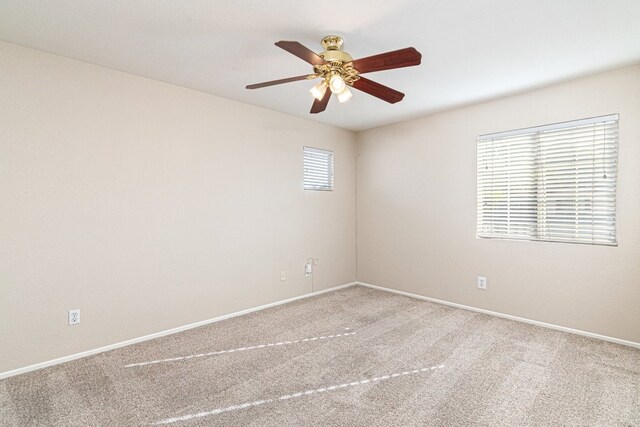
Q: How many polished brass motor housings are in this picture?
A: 1